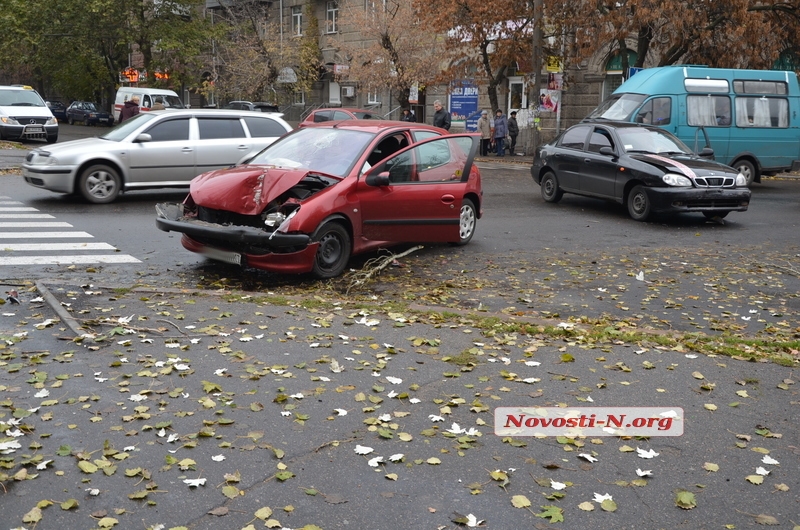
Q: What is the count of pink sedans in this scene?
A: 0